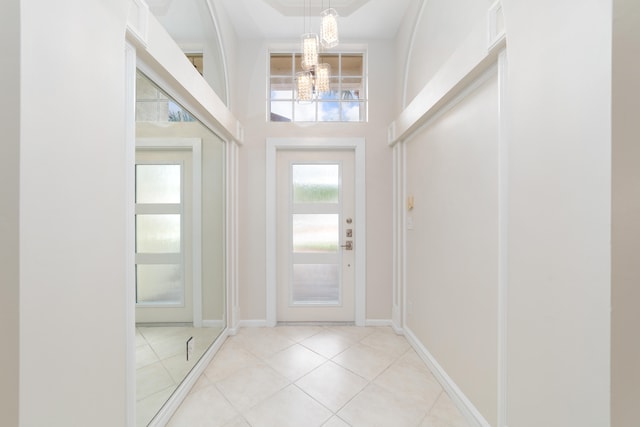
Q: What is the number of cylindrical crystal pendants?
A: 4